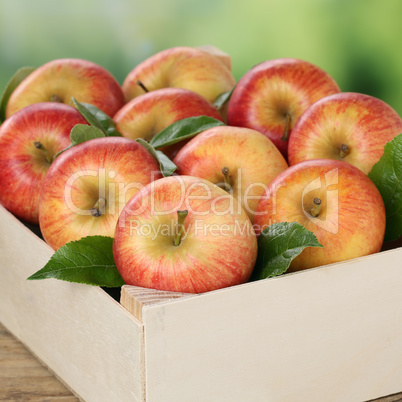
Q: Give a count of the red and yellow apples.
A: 10